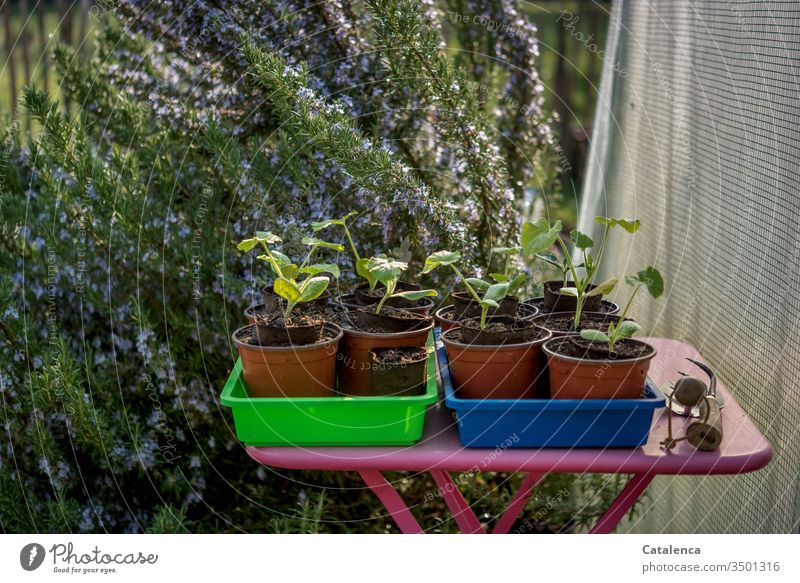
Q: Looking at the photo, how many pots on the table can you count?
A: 10